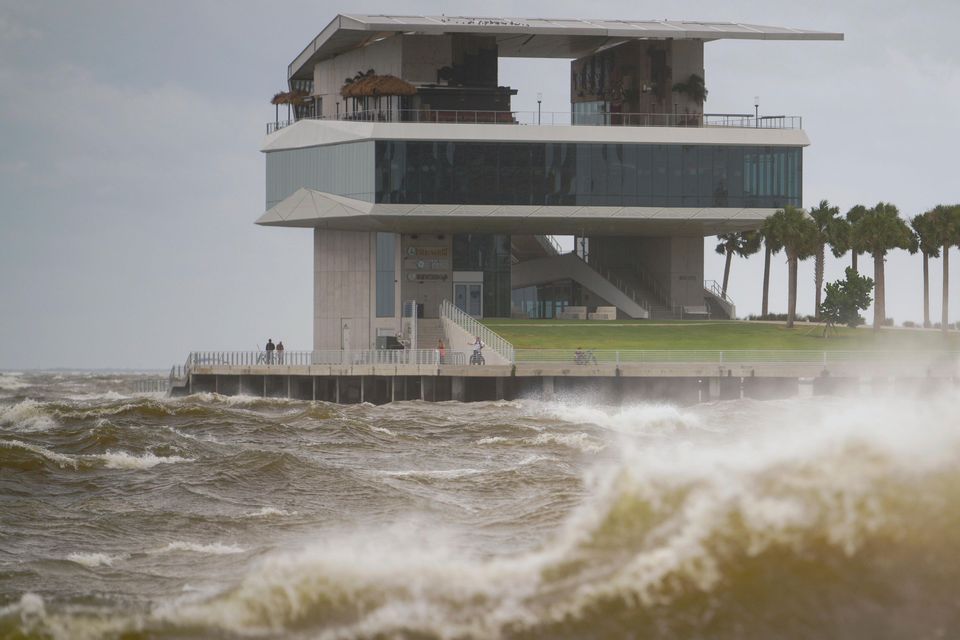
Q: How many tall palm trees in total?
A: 8